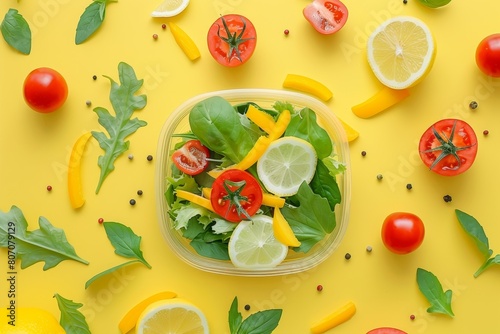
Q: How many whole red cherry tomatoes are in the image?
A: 3